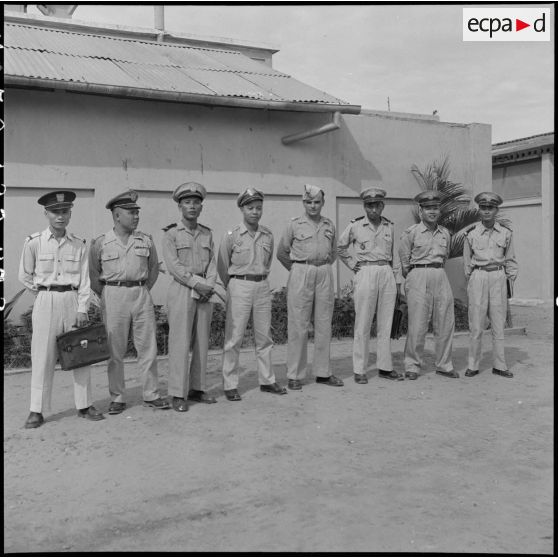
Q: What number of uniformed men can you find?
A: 8